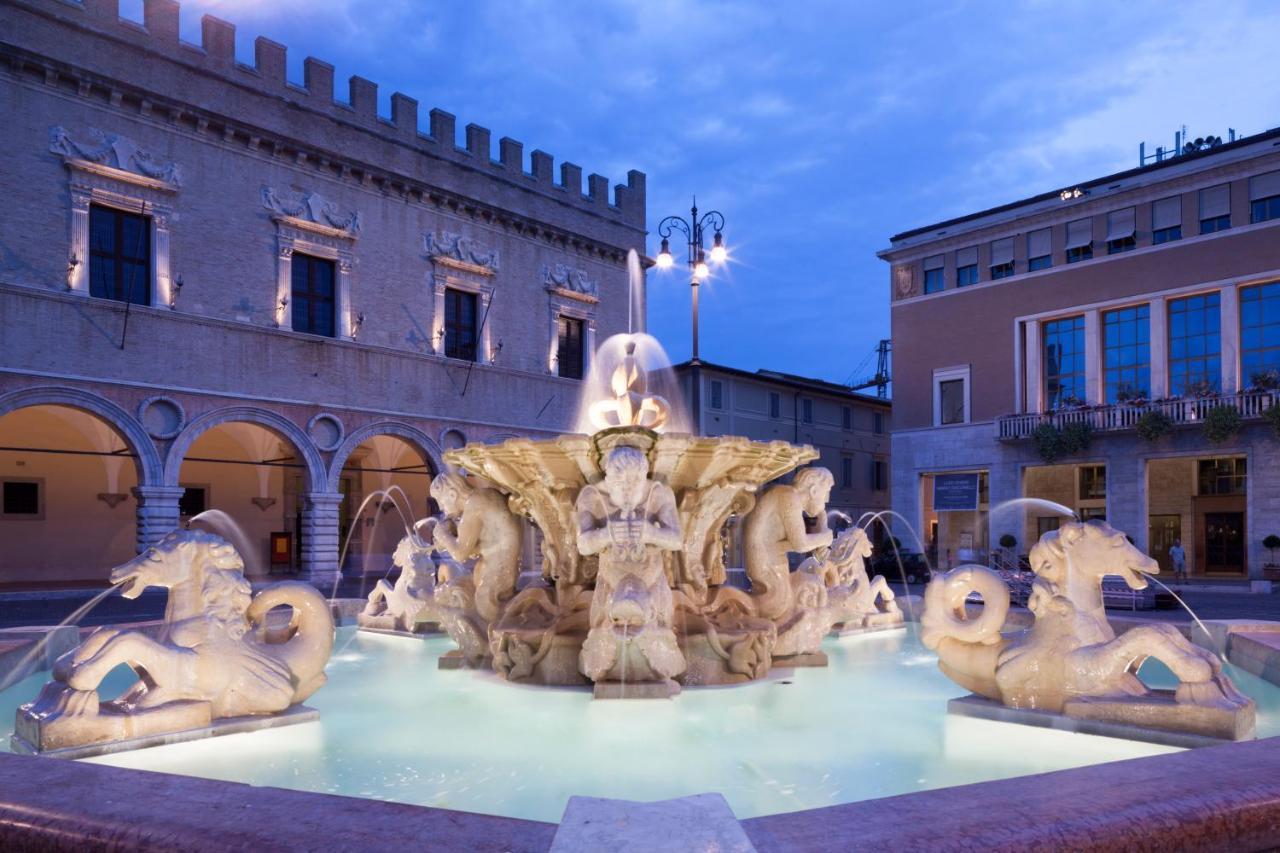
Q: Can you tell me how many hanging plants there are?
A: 5